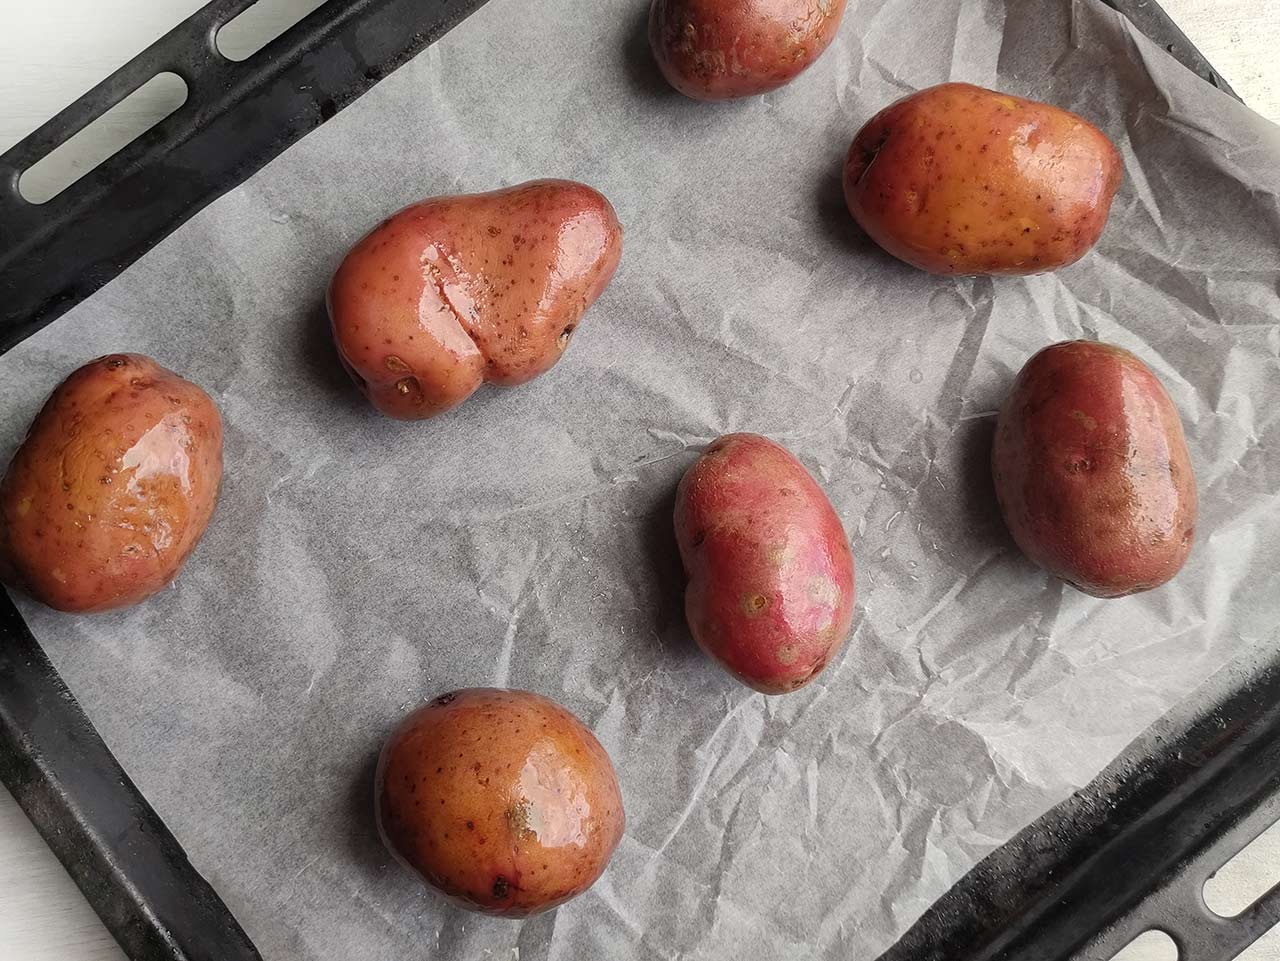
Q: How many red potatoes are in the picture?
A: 7